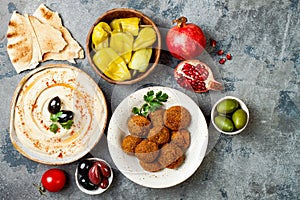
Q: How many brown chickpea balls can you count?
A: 10